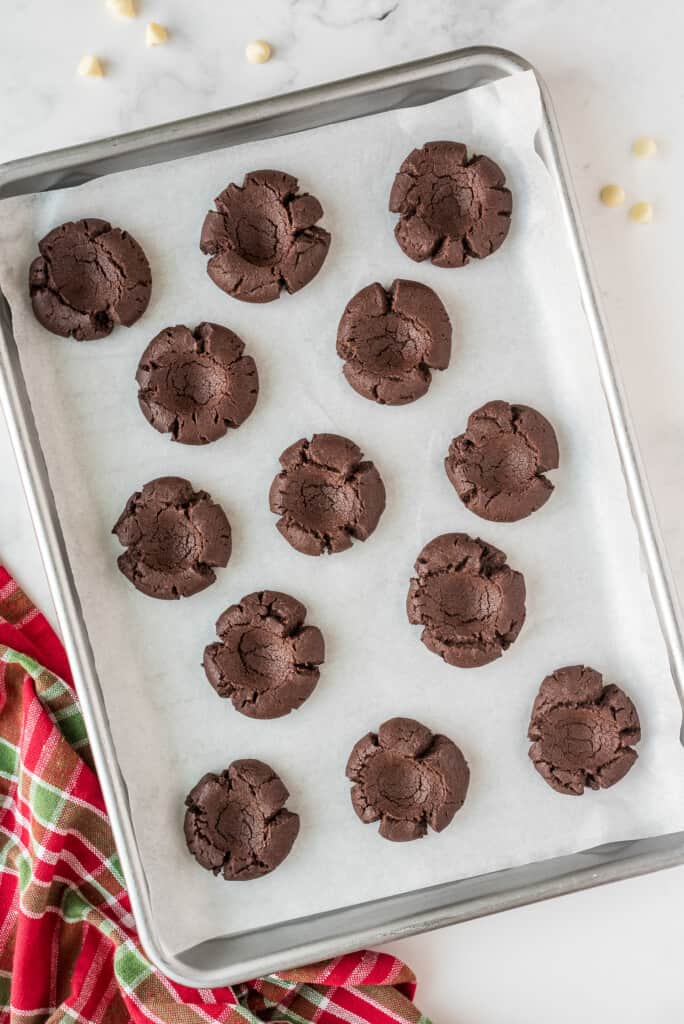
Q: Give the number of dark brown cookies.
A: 13